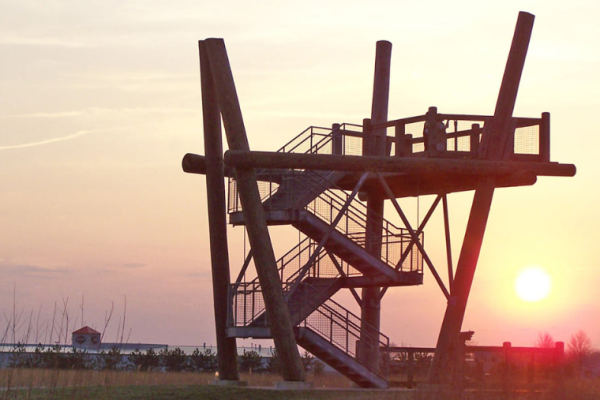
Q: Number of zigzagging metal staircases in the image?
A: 4